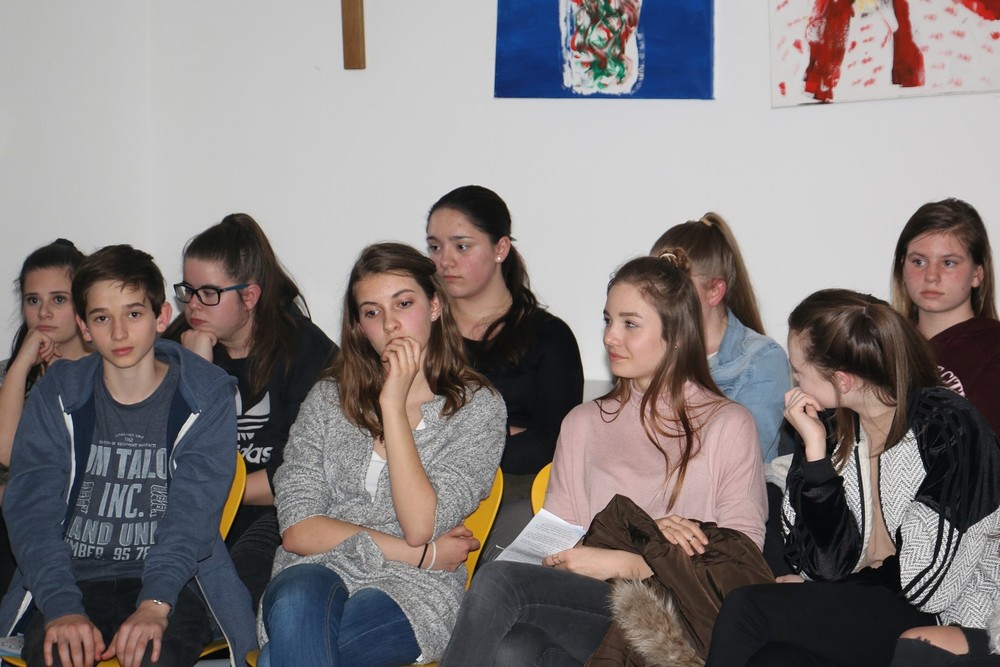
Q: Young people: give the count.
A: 9